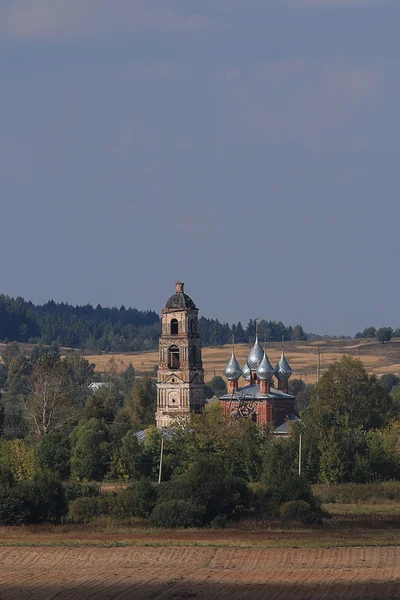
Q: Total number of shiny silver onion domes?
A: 5